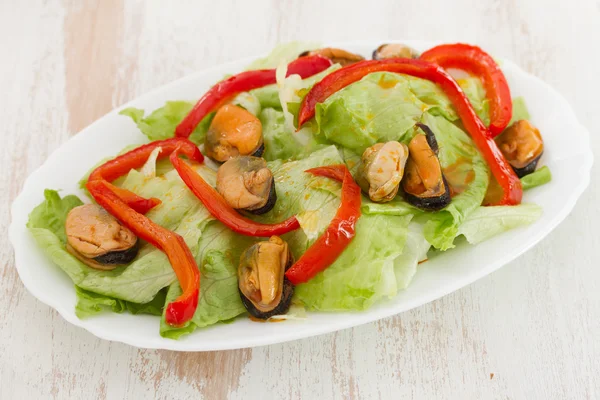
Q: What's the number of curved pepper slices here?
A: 7